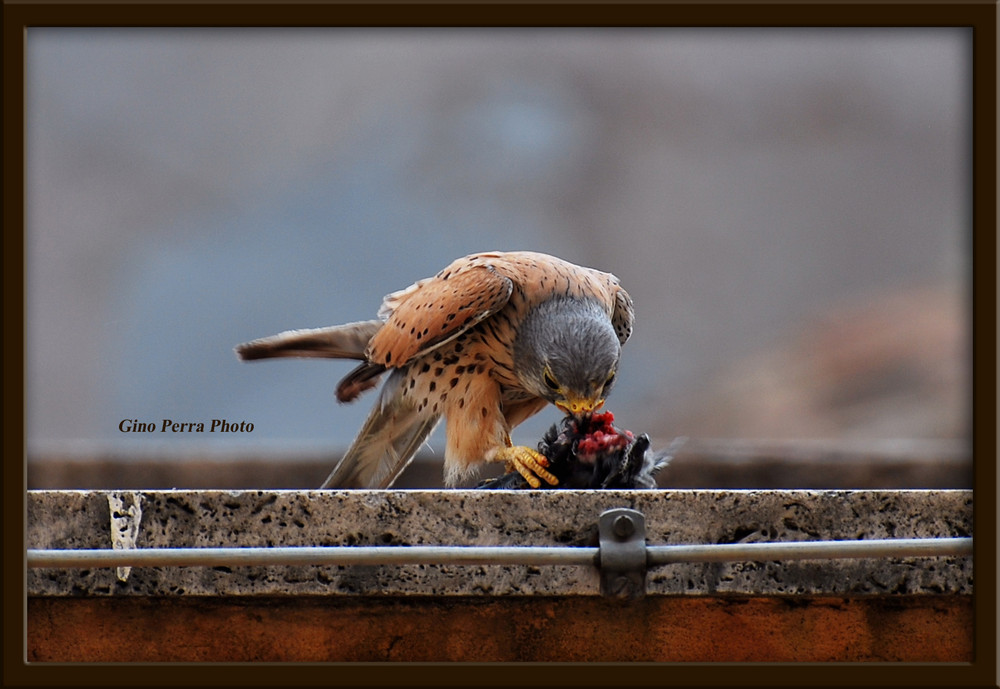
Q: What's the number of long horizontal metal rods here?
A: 1